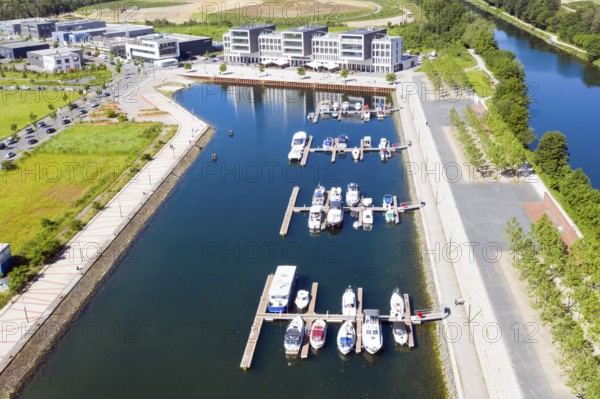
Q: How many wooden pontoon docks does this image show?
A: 4